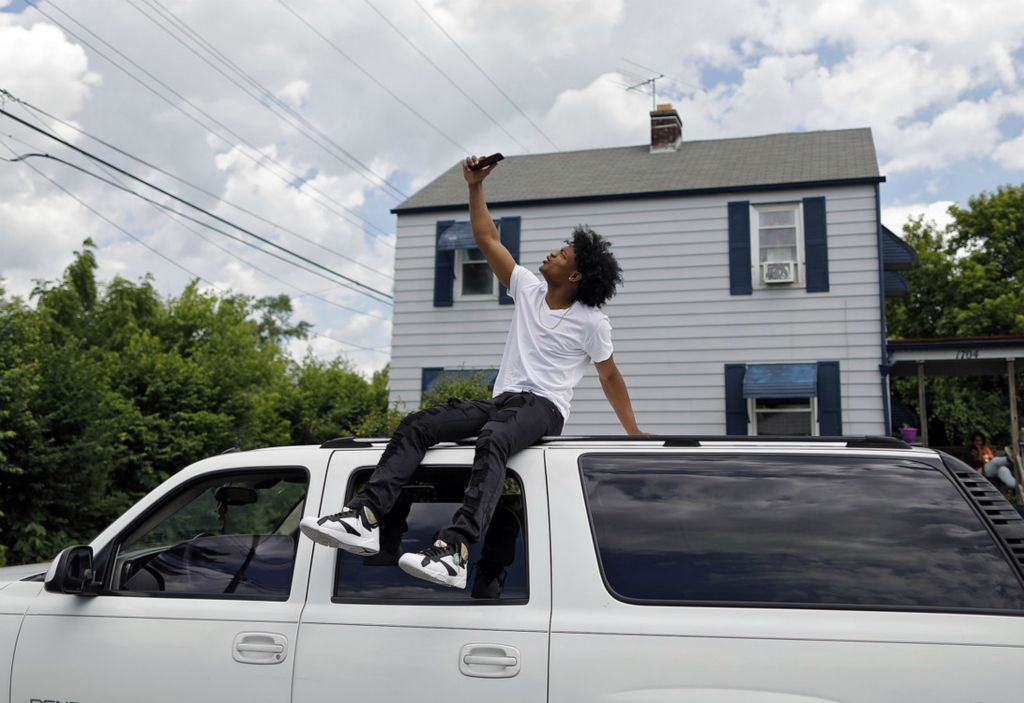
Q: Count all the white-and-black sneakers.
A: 2